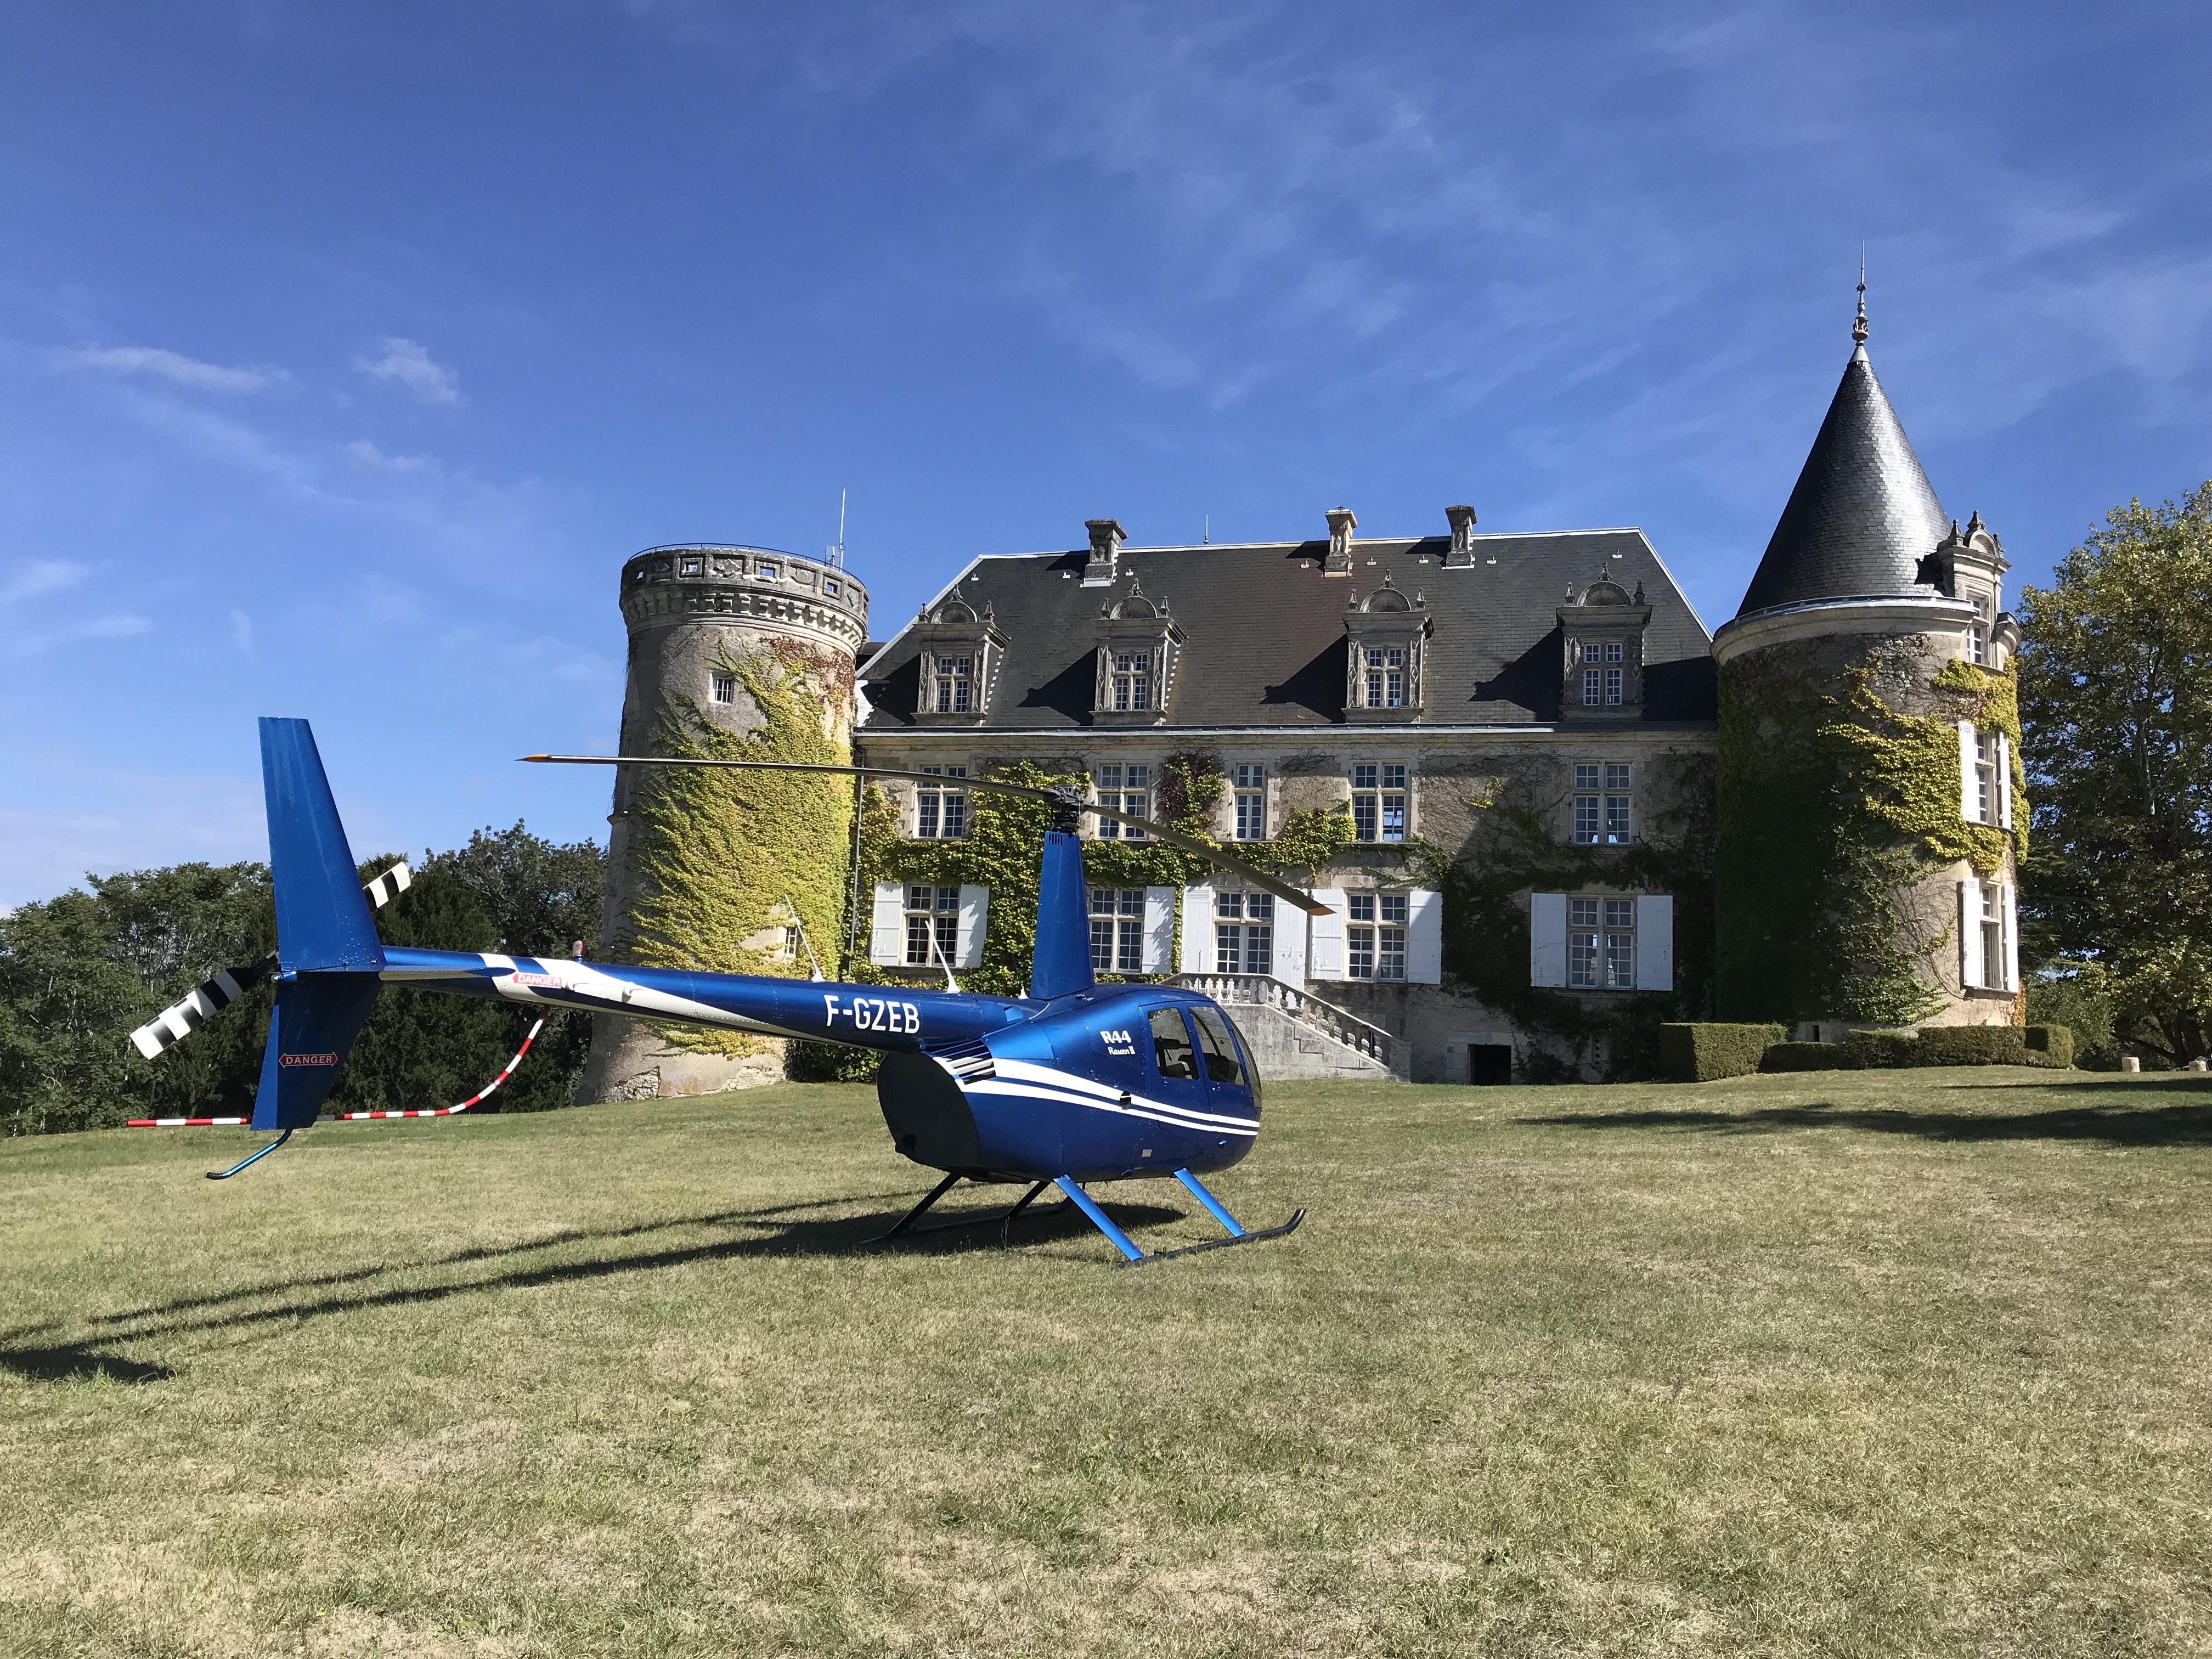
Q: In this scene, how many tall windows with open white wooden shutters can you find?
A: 7